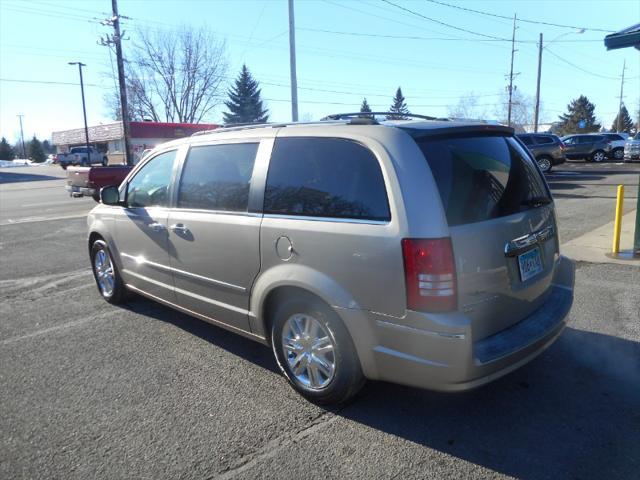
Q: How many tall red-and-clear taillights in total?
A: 1